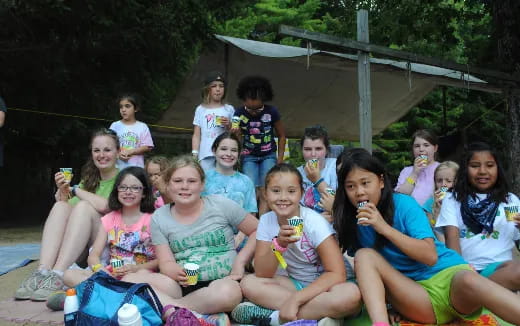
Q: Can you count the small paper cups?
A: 12